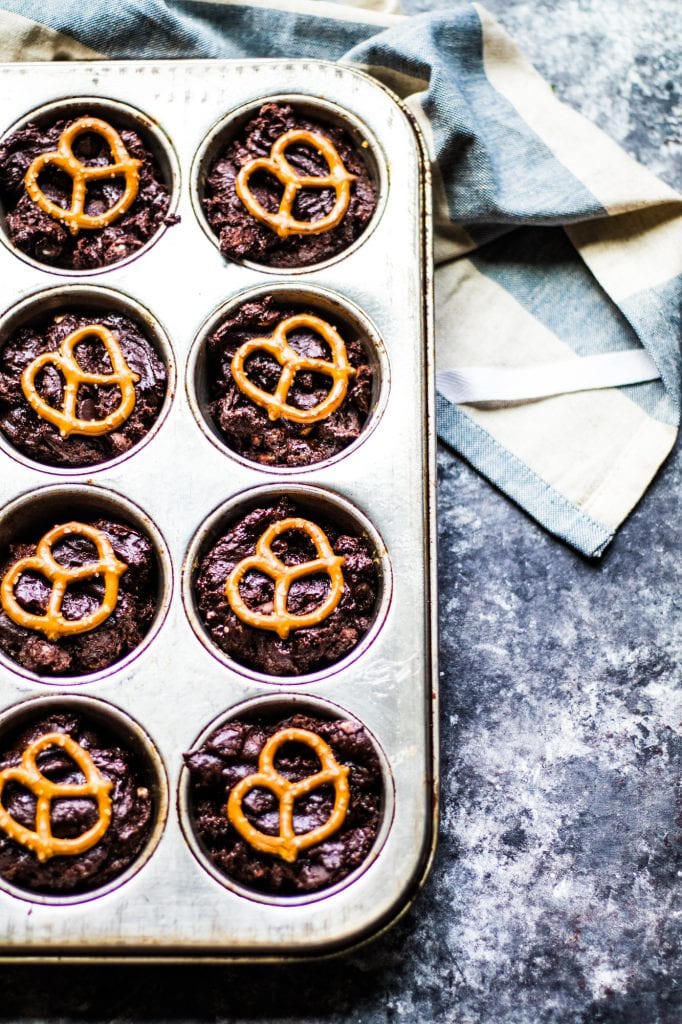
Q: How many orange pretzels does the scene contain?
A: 8